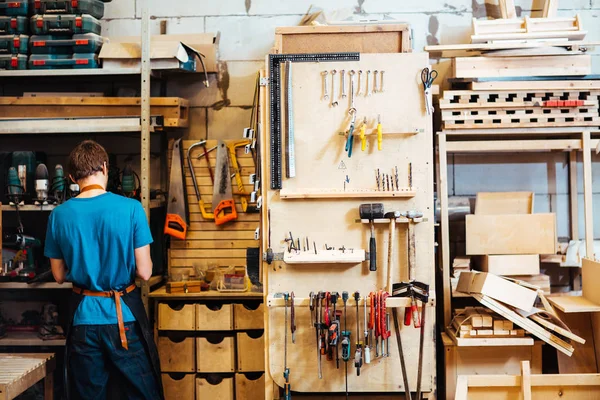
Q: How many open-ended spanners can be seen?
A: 8